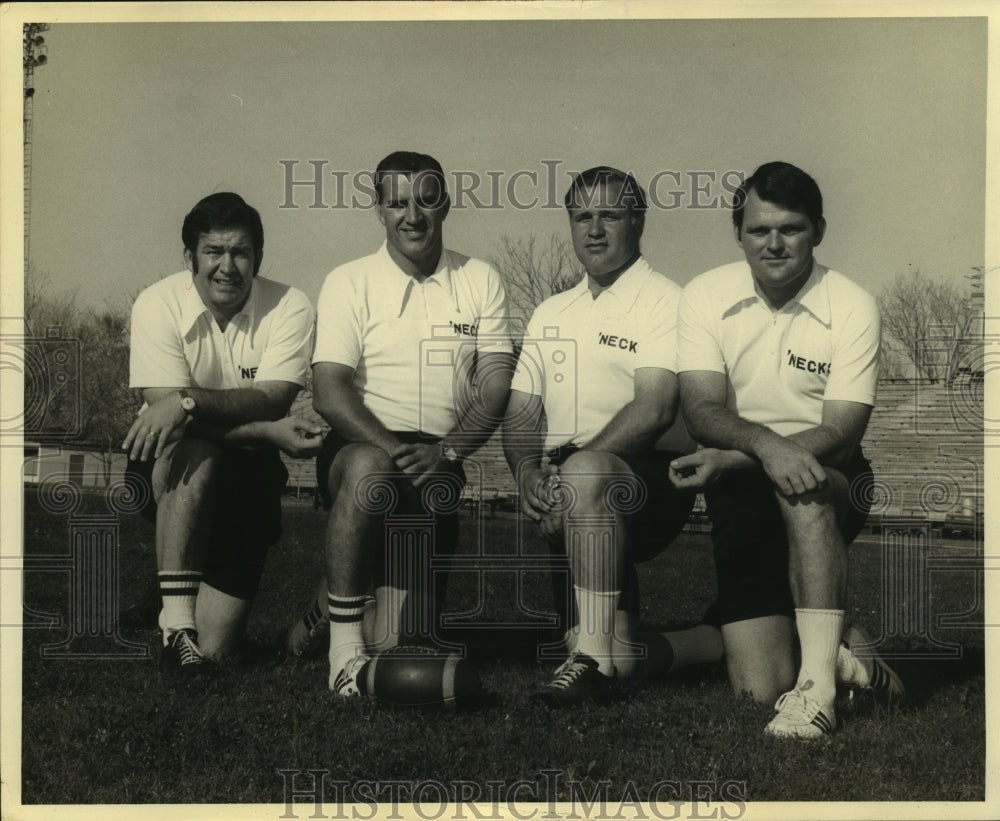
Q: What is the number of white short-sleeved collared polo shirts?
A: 4